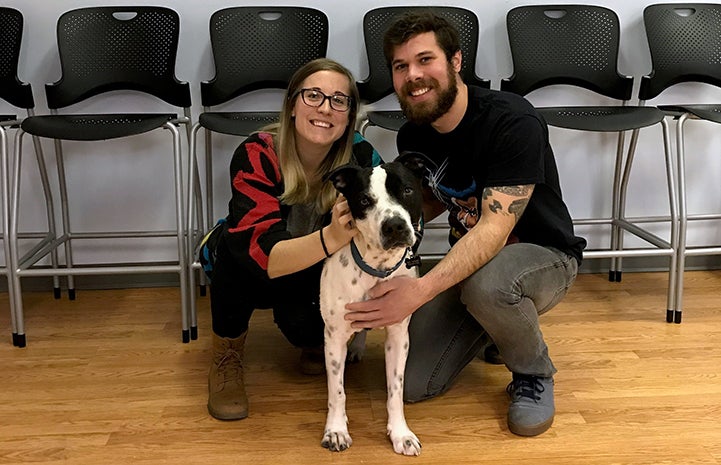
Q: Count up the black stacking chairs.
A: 6